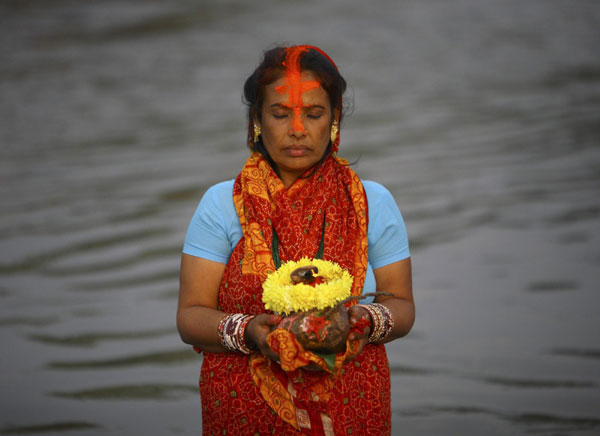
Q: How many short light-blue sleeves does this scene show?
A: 2